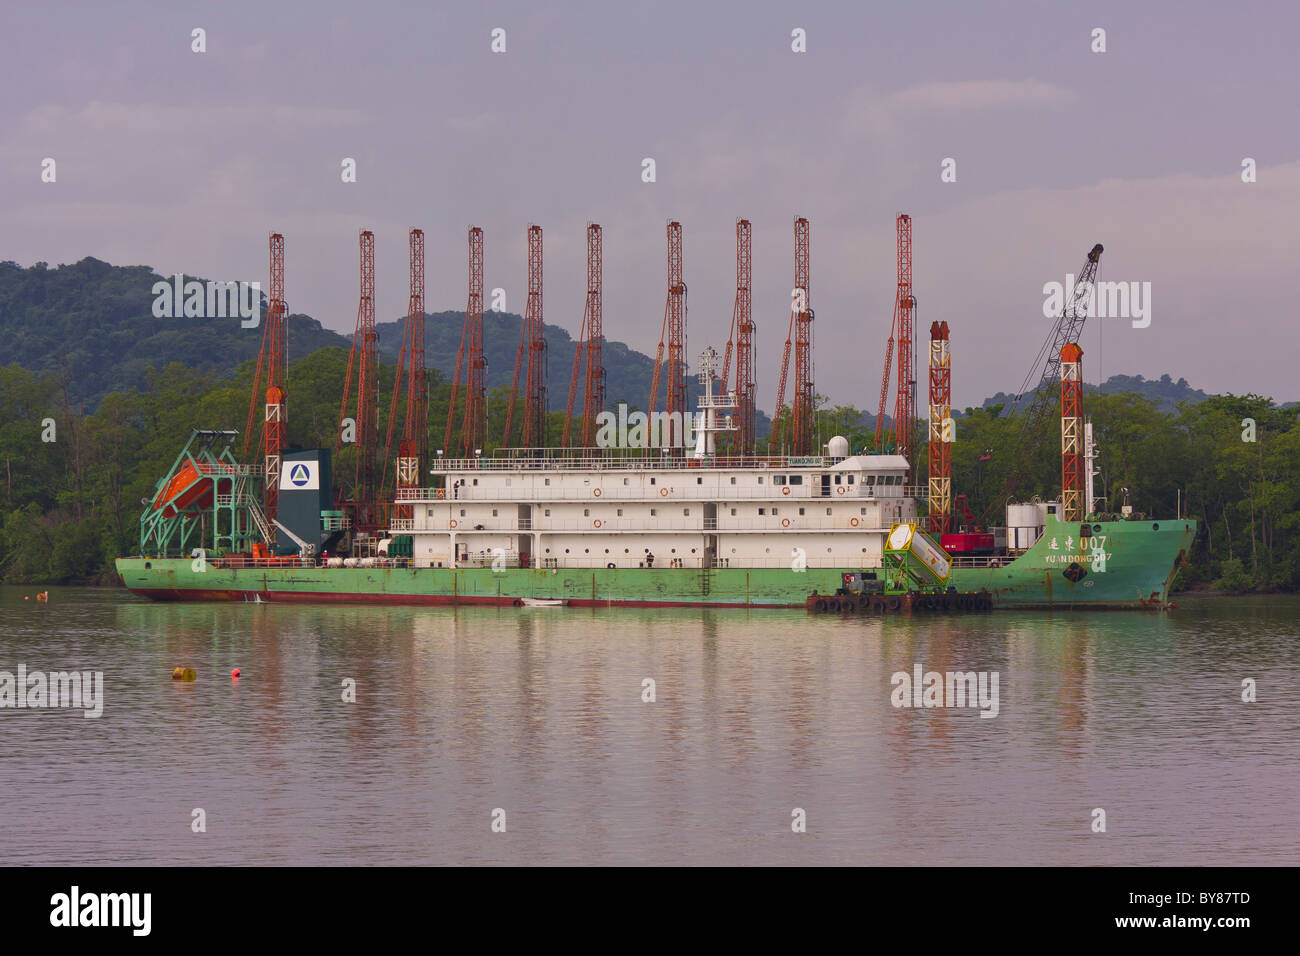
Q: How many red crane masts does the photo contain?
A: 10